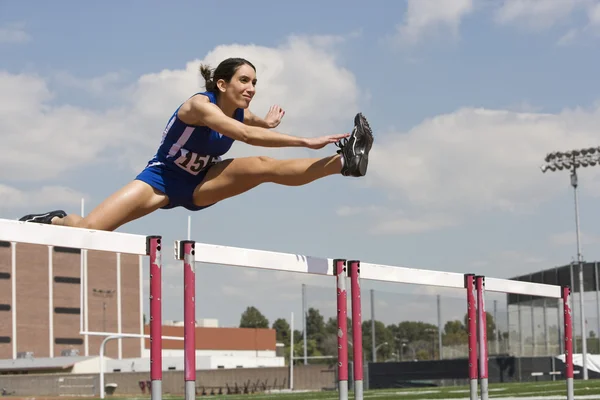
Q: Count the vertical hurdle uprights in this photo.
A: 7